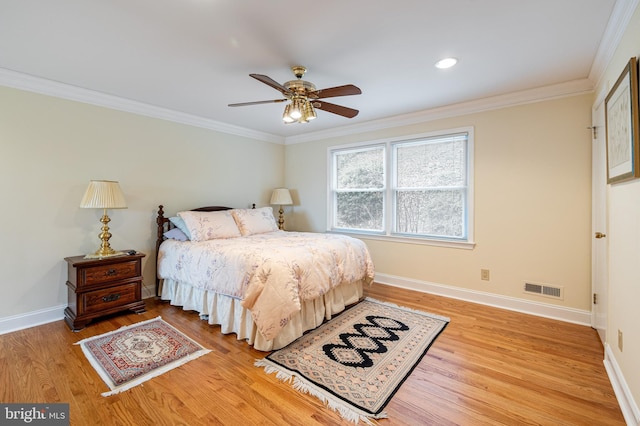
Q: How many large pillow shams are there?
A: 2